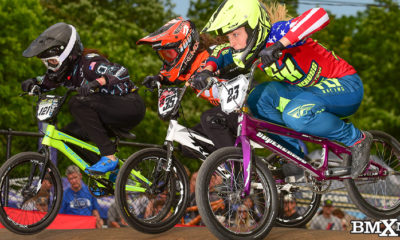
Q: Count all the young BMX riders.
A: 3